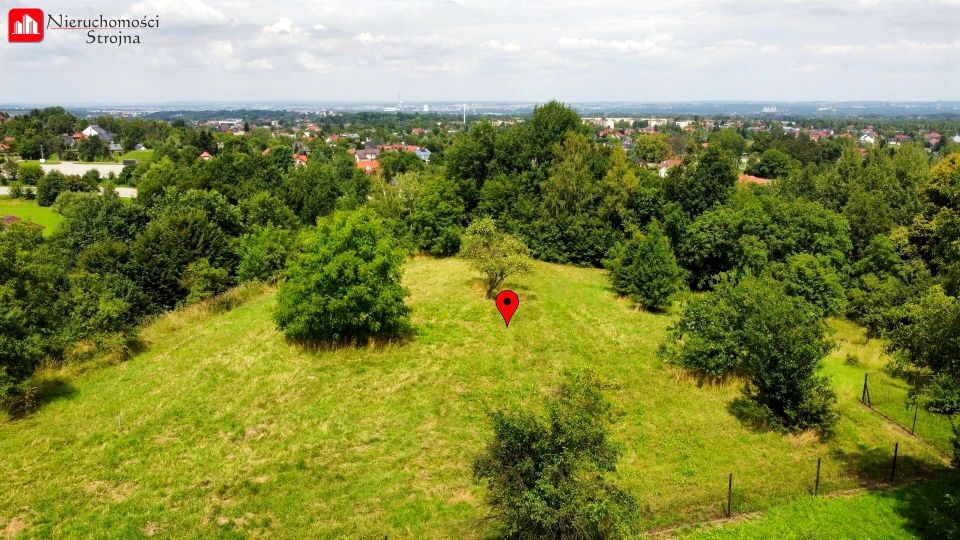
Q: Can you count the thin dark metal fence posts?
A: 5